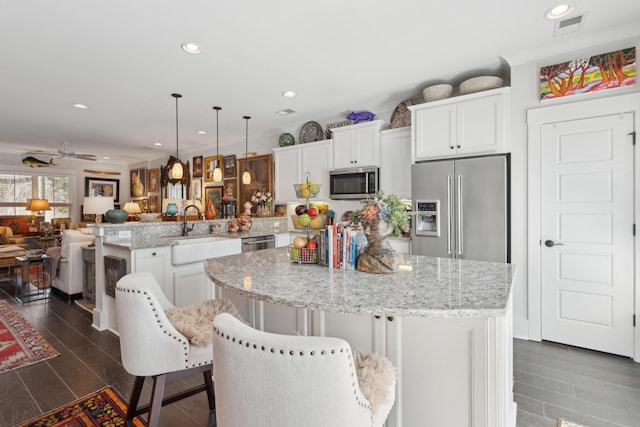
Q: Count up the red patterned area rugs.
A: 2